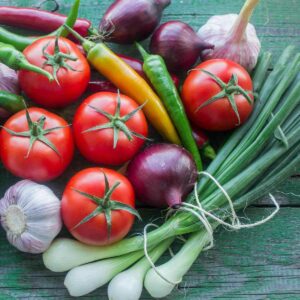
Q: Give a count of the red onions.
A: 3